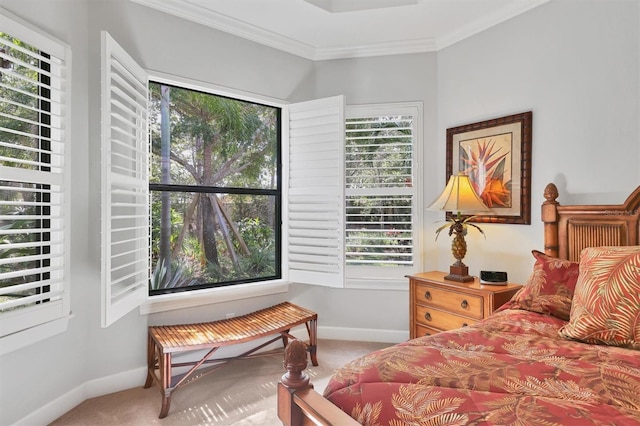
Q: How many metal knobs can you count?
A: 5